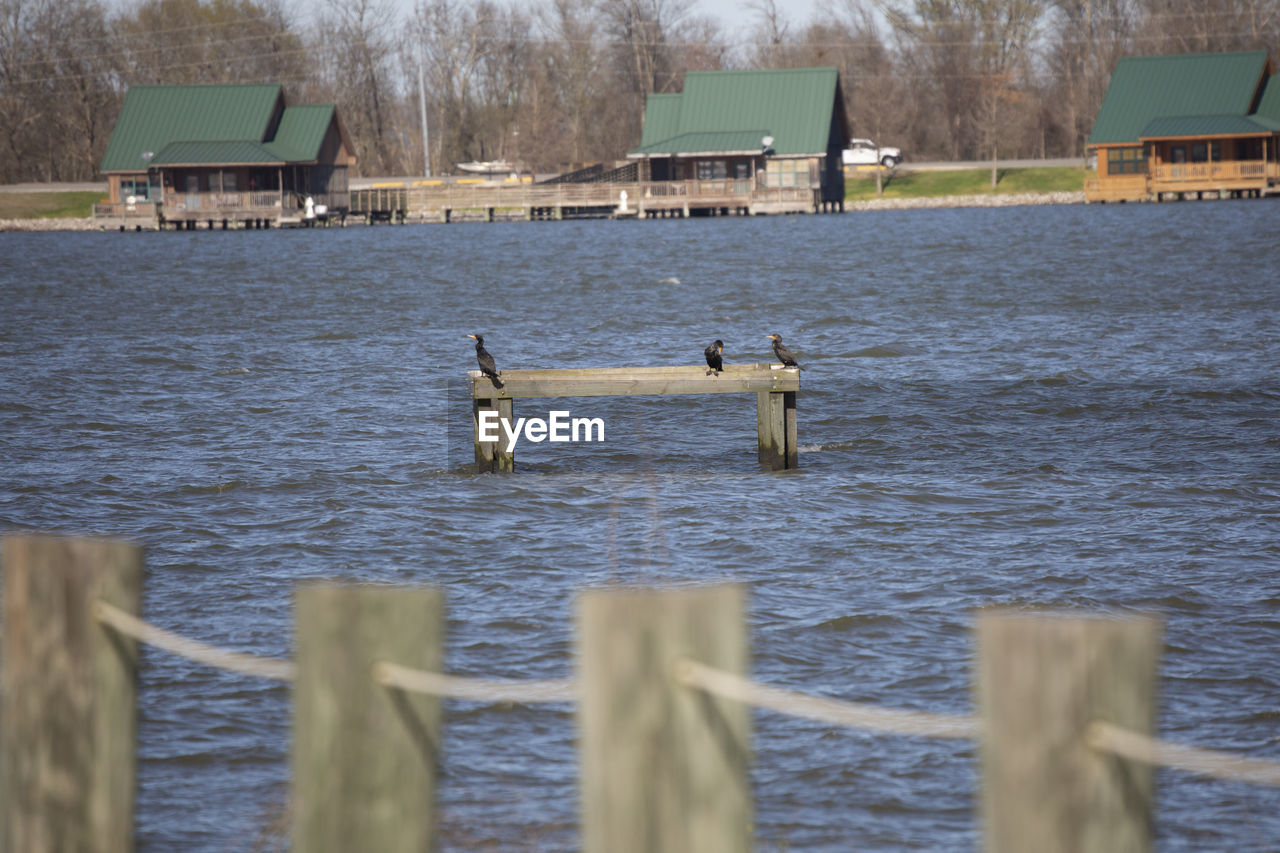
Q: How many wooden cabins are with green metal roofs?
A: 3